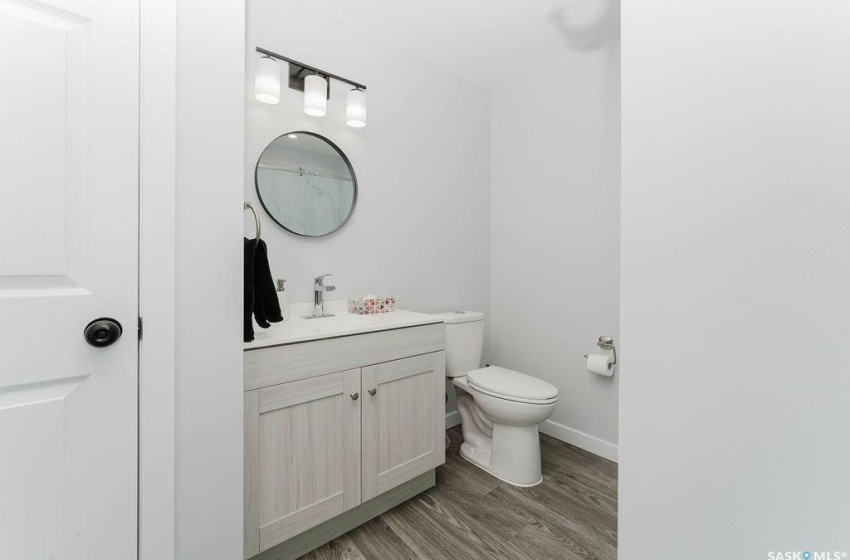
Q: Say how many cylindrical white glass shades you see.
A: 3